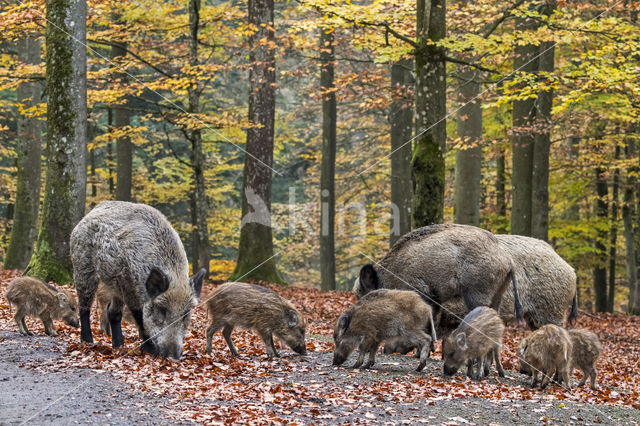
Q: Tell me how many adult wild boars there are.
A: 3